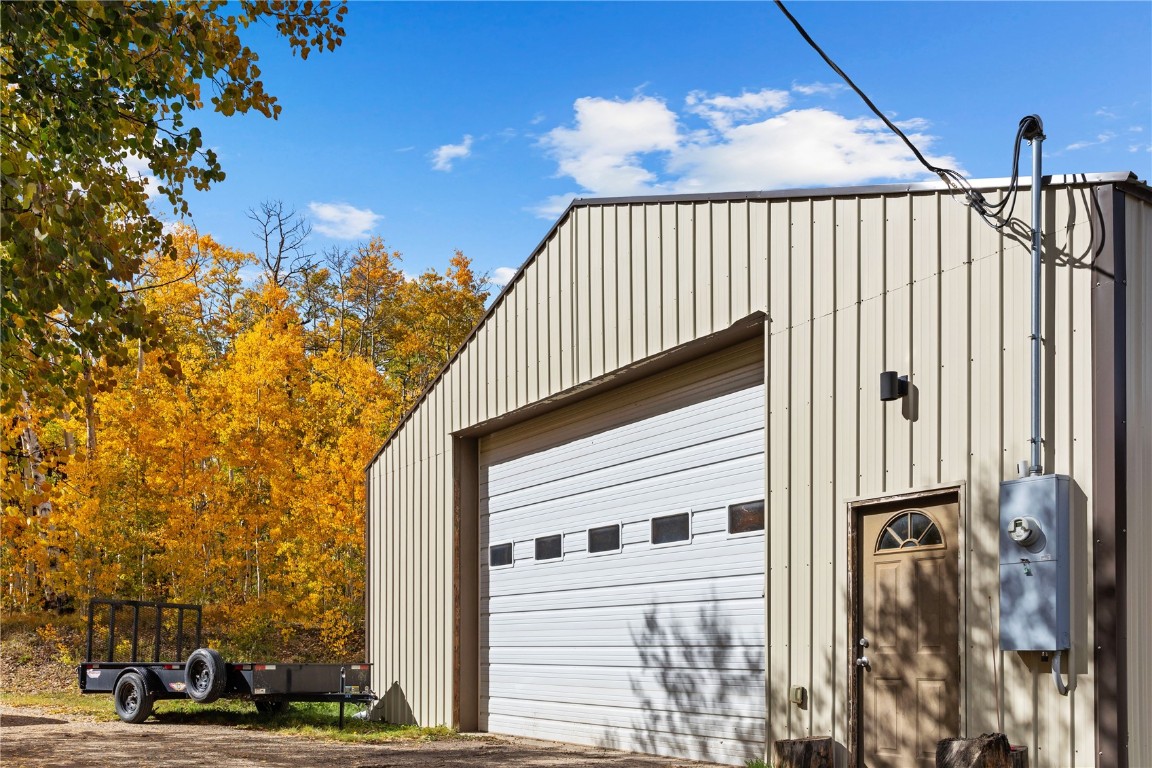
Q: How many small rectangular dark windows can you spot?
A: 5